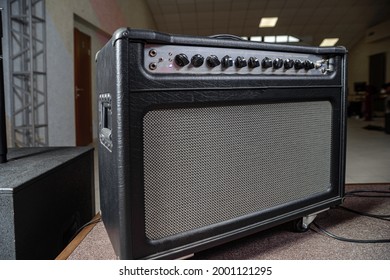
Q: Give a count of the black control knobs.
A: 11